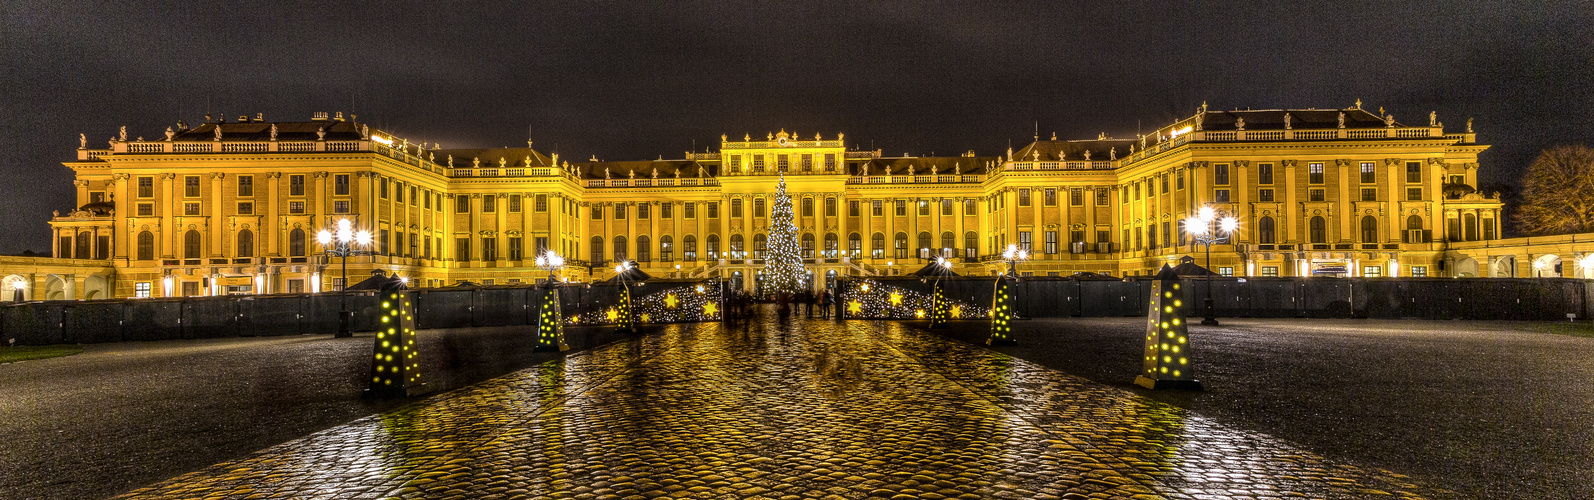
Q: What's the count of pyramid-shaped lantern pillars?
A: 6